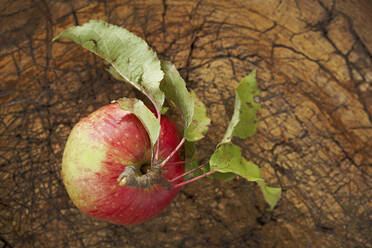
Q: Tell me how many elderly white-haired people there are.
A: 0